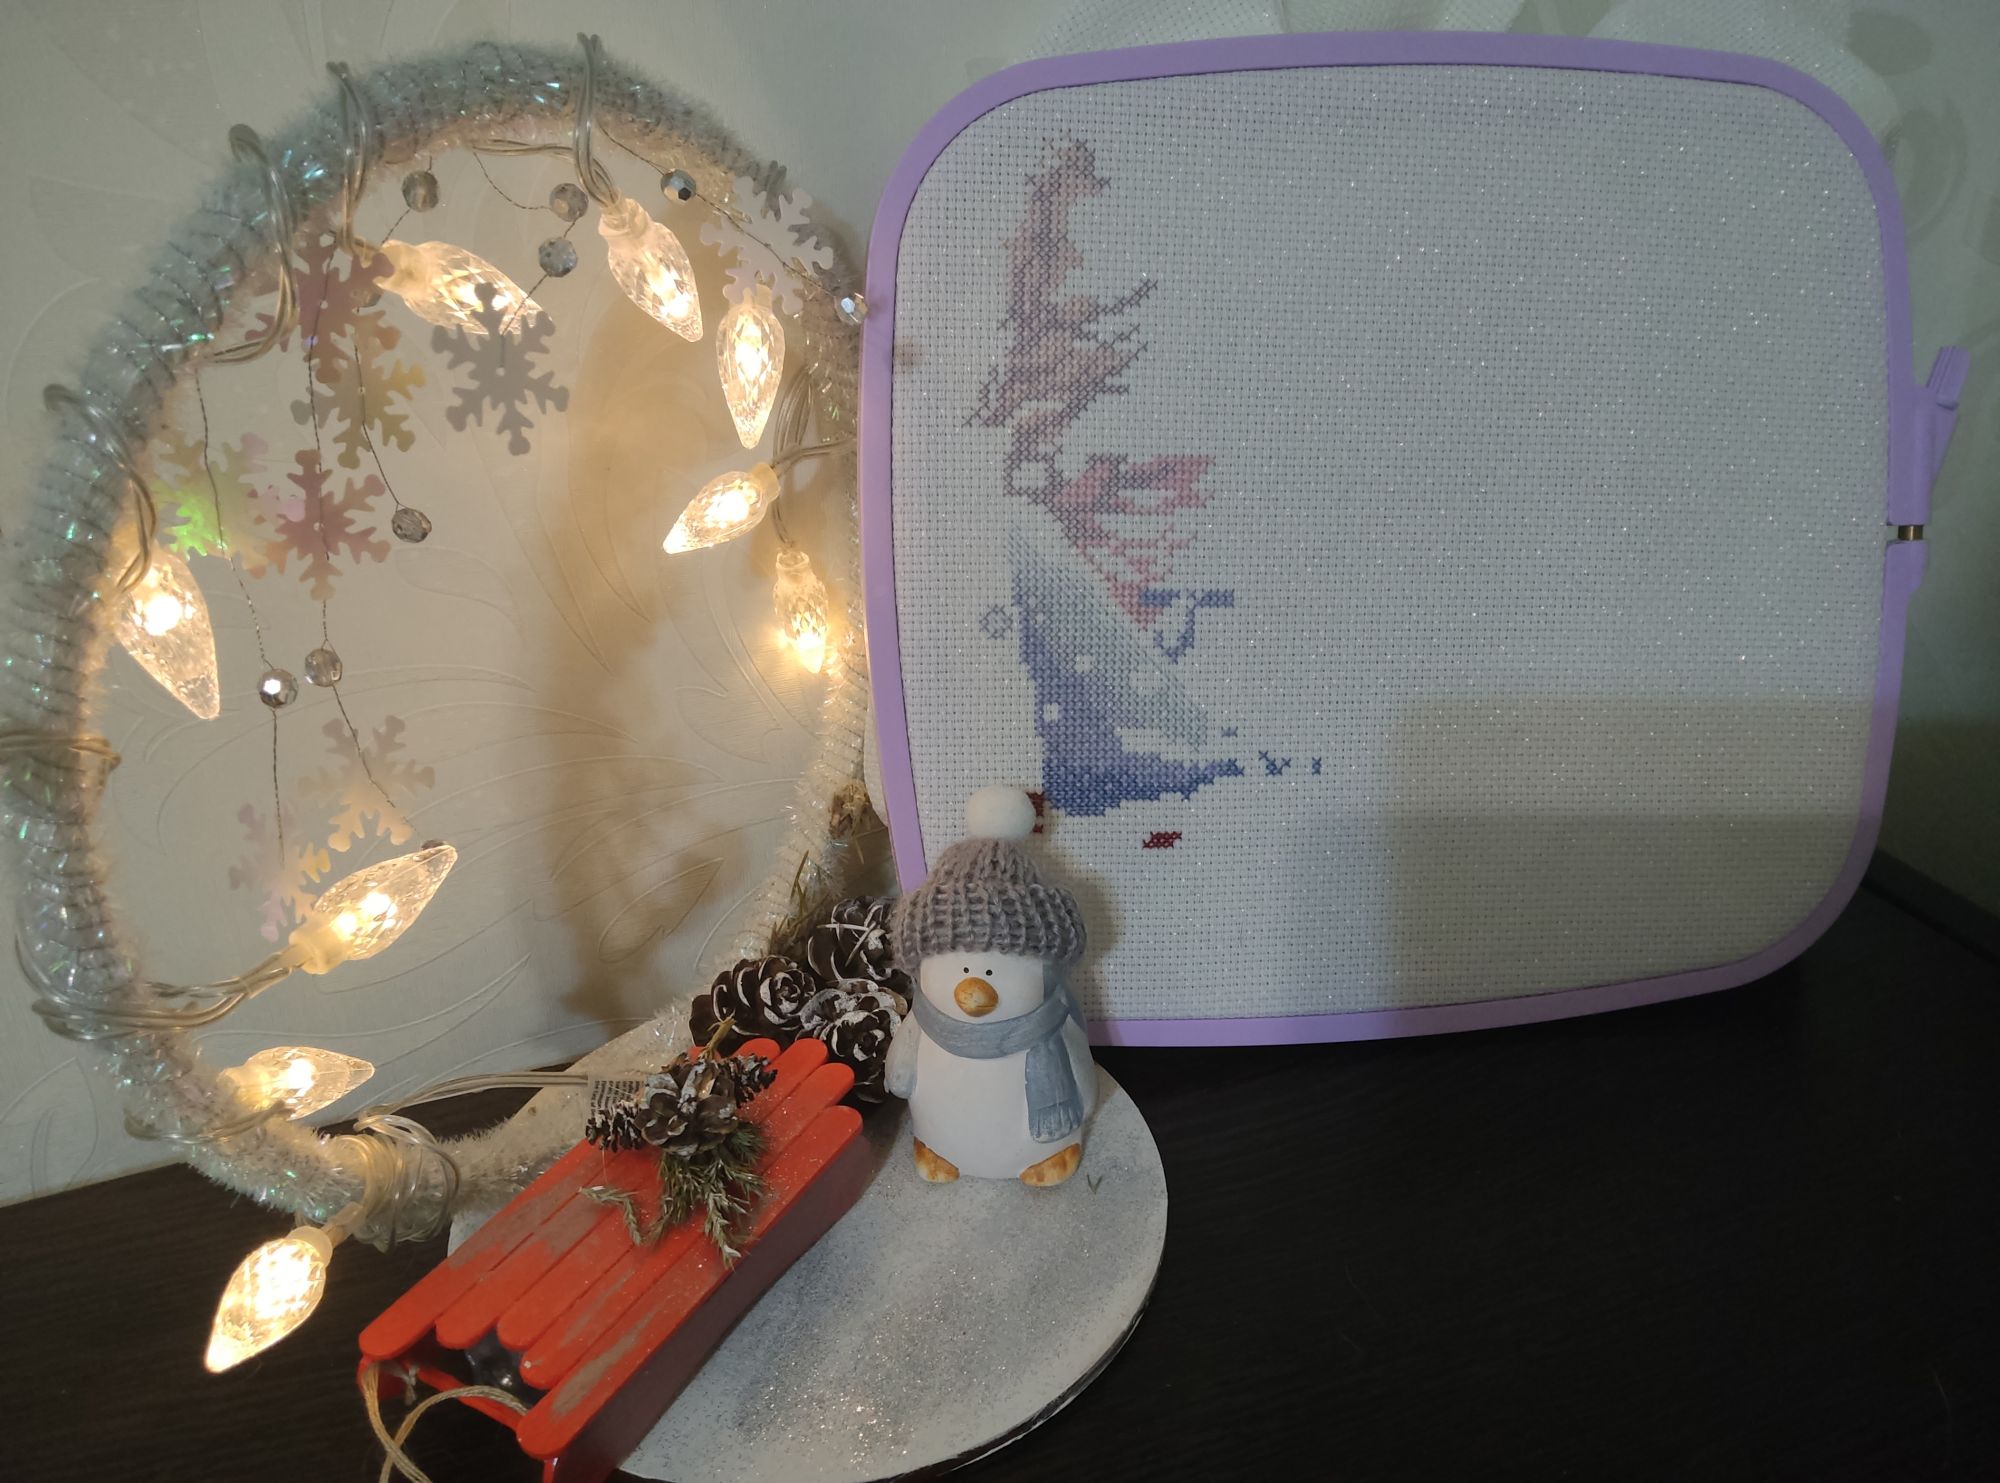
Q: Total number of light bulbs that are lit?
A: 9